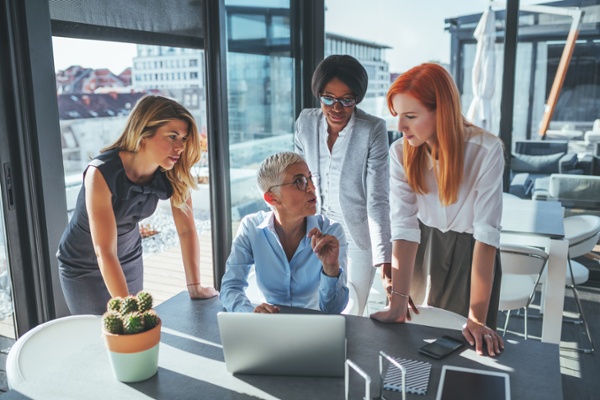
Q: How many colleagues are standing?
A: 3